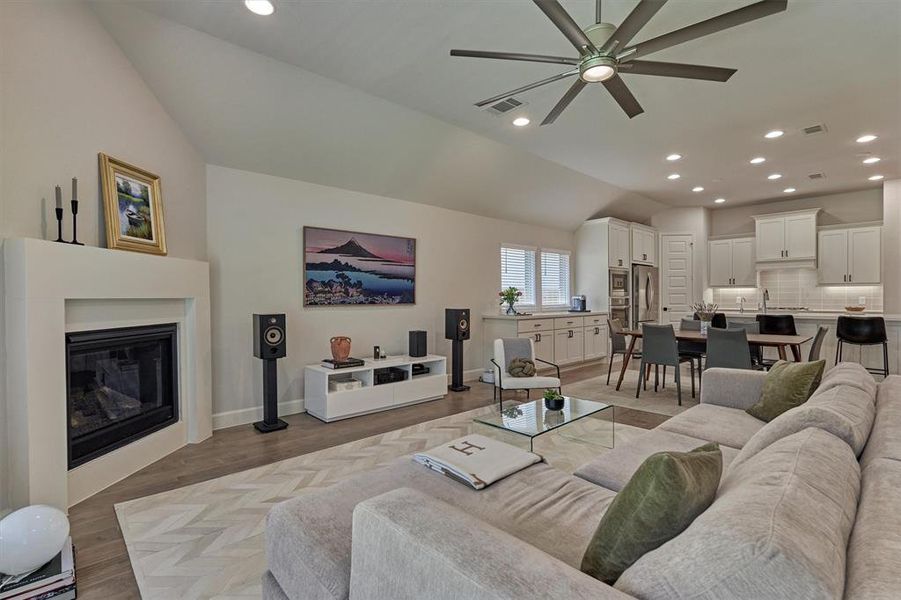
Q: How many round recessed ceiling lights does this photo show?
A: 13